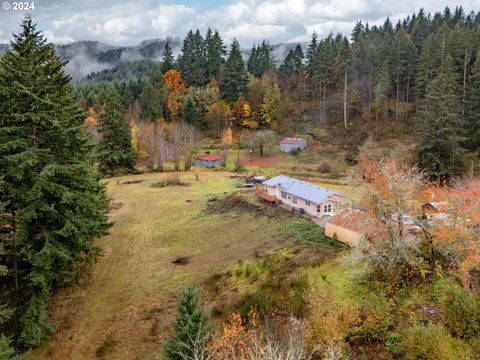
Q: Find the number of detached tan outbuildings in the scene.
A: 1